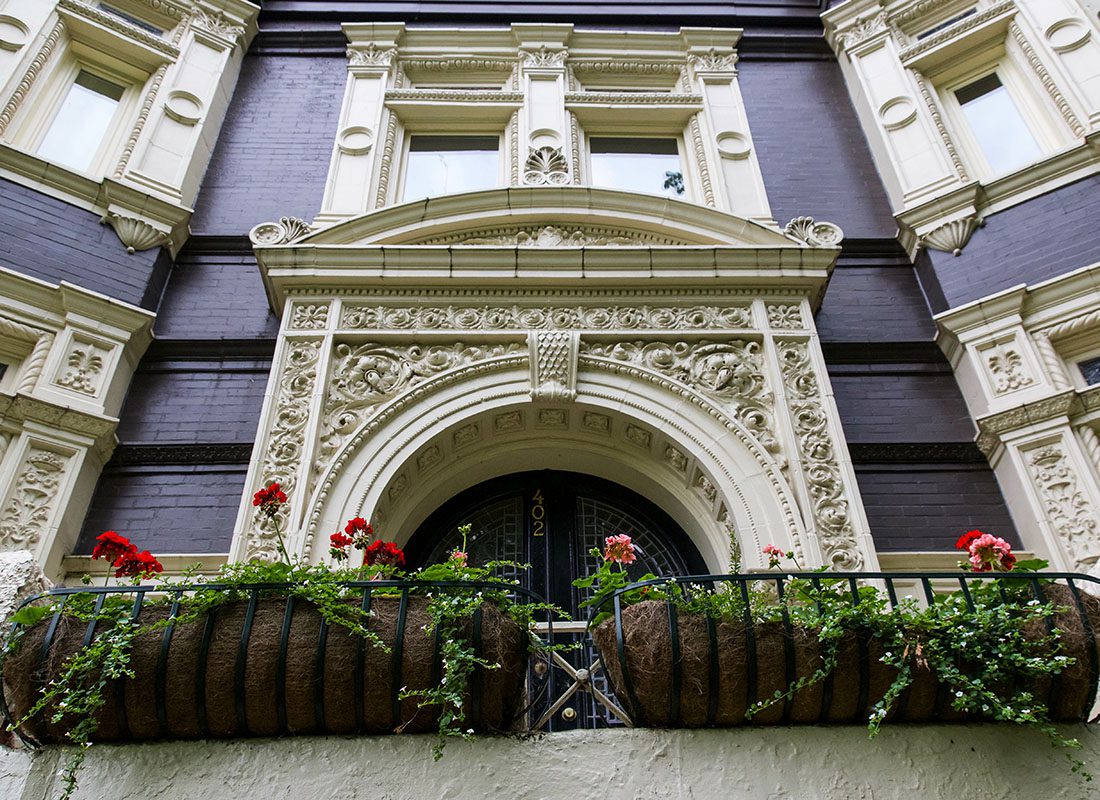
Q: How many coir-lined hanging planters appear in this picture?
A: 2